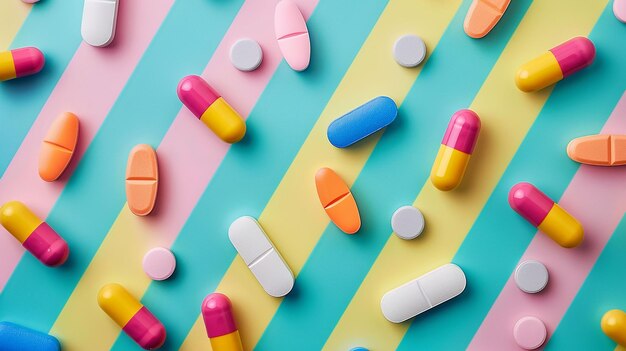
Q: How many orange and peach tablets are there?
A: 5